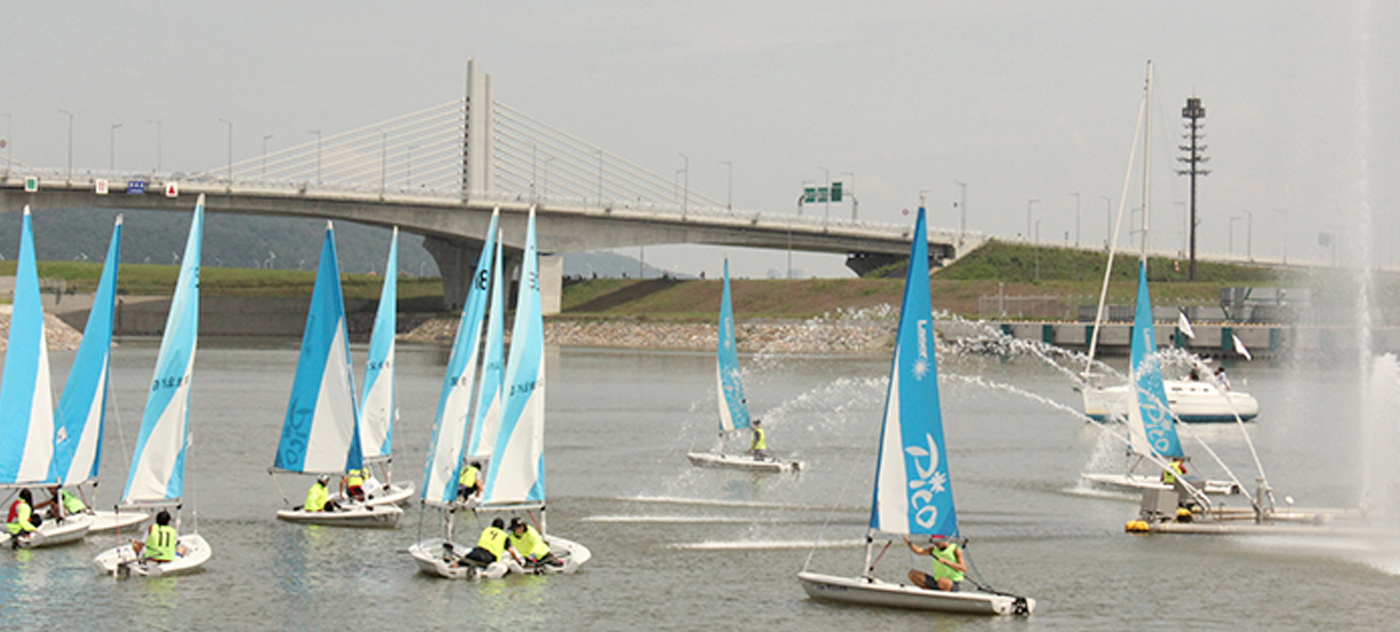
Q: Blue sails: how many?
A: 11